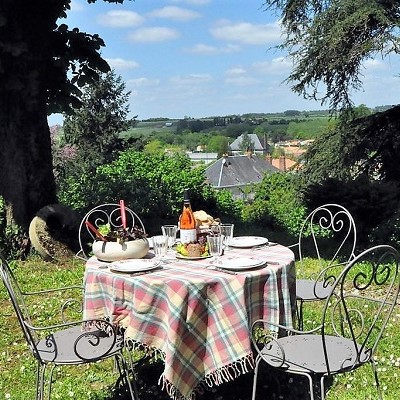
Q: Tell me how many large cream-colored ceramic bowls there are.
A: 1